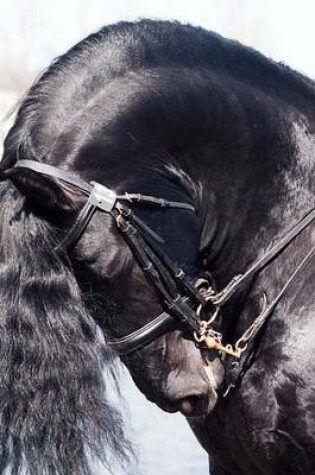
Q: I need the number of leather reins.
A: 2